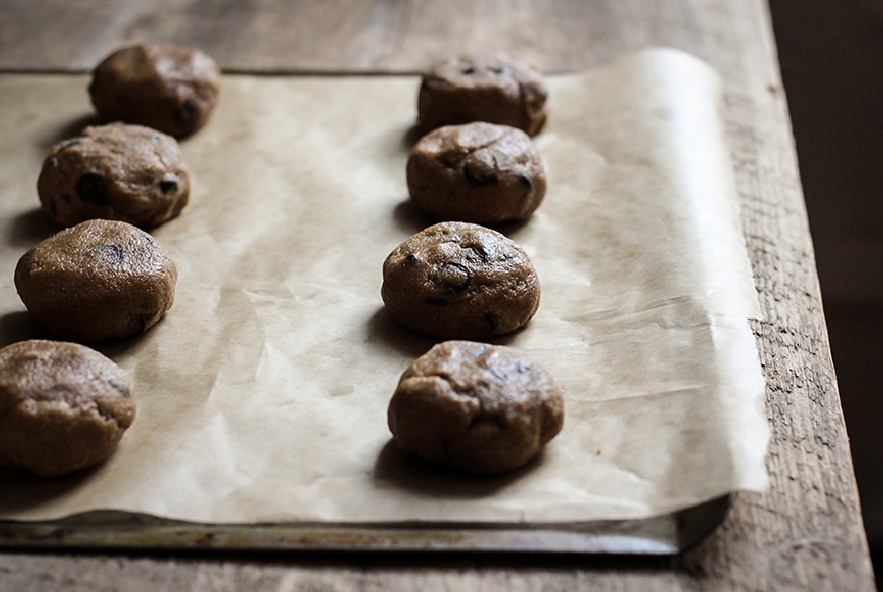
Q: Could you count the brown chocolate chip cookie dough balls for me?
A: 8